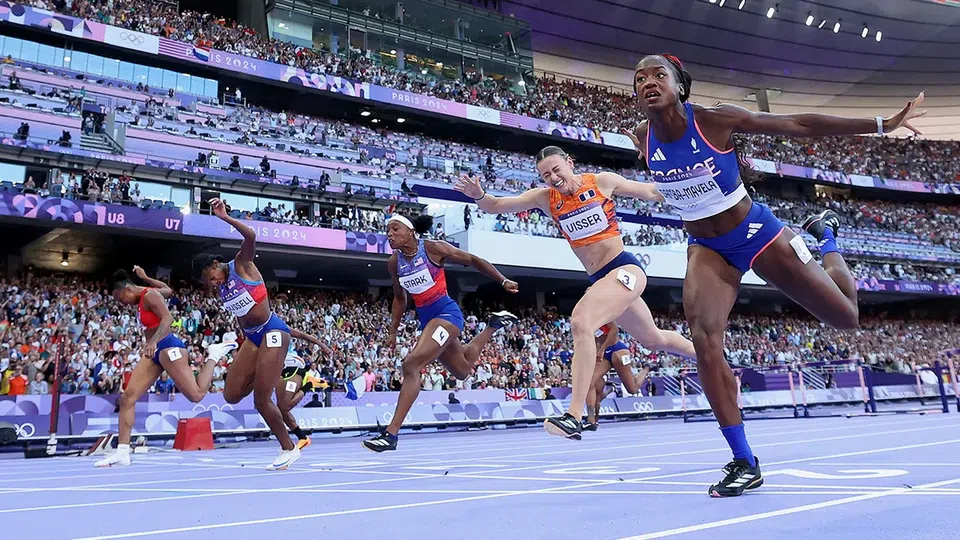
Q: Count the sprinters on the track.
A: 7